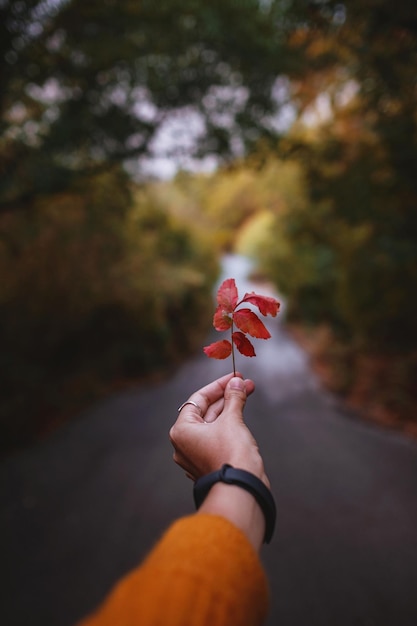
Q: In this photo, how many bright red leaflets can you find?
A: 6